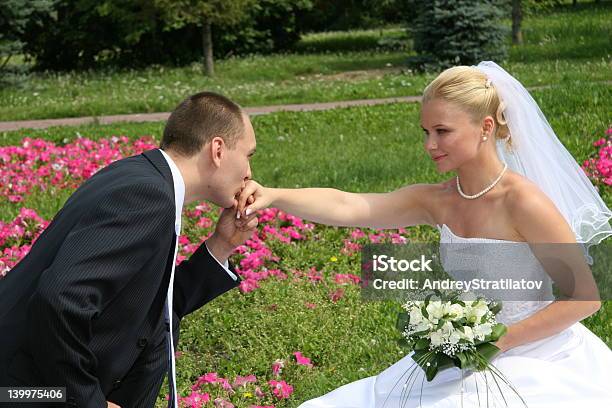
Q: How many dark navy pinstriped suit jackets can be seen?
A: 1